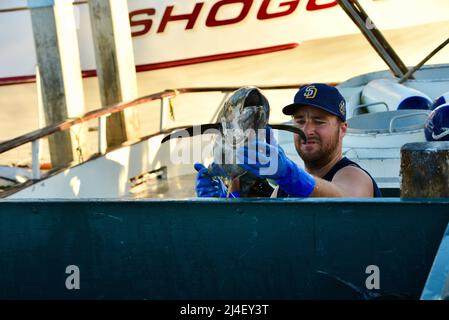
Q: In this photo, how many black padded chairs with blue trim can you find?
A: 0